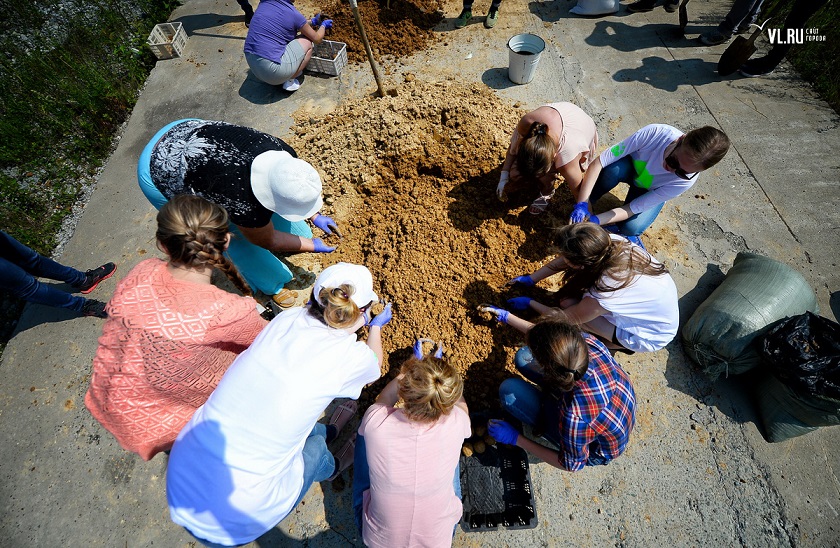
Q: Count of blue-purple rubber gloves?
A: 14